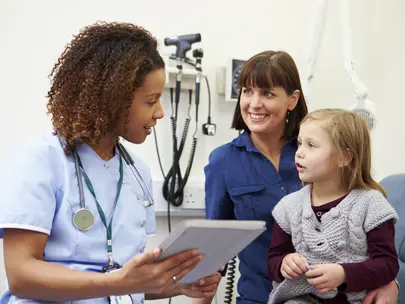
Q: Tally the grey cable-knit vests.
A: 1